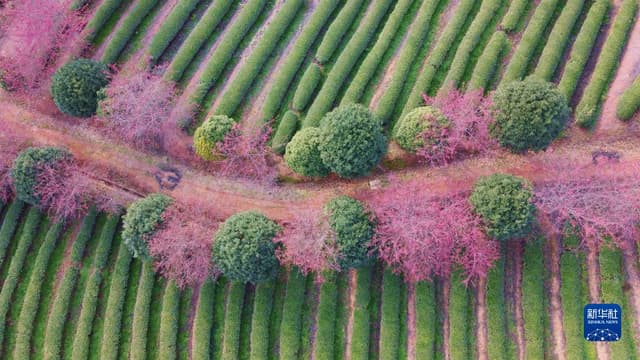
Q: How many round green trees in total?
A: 11